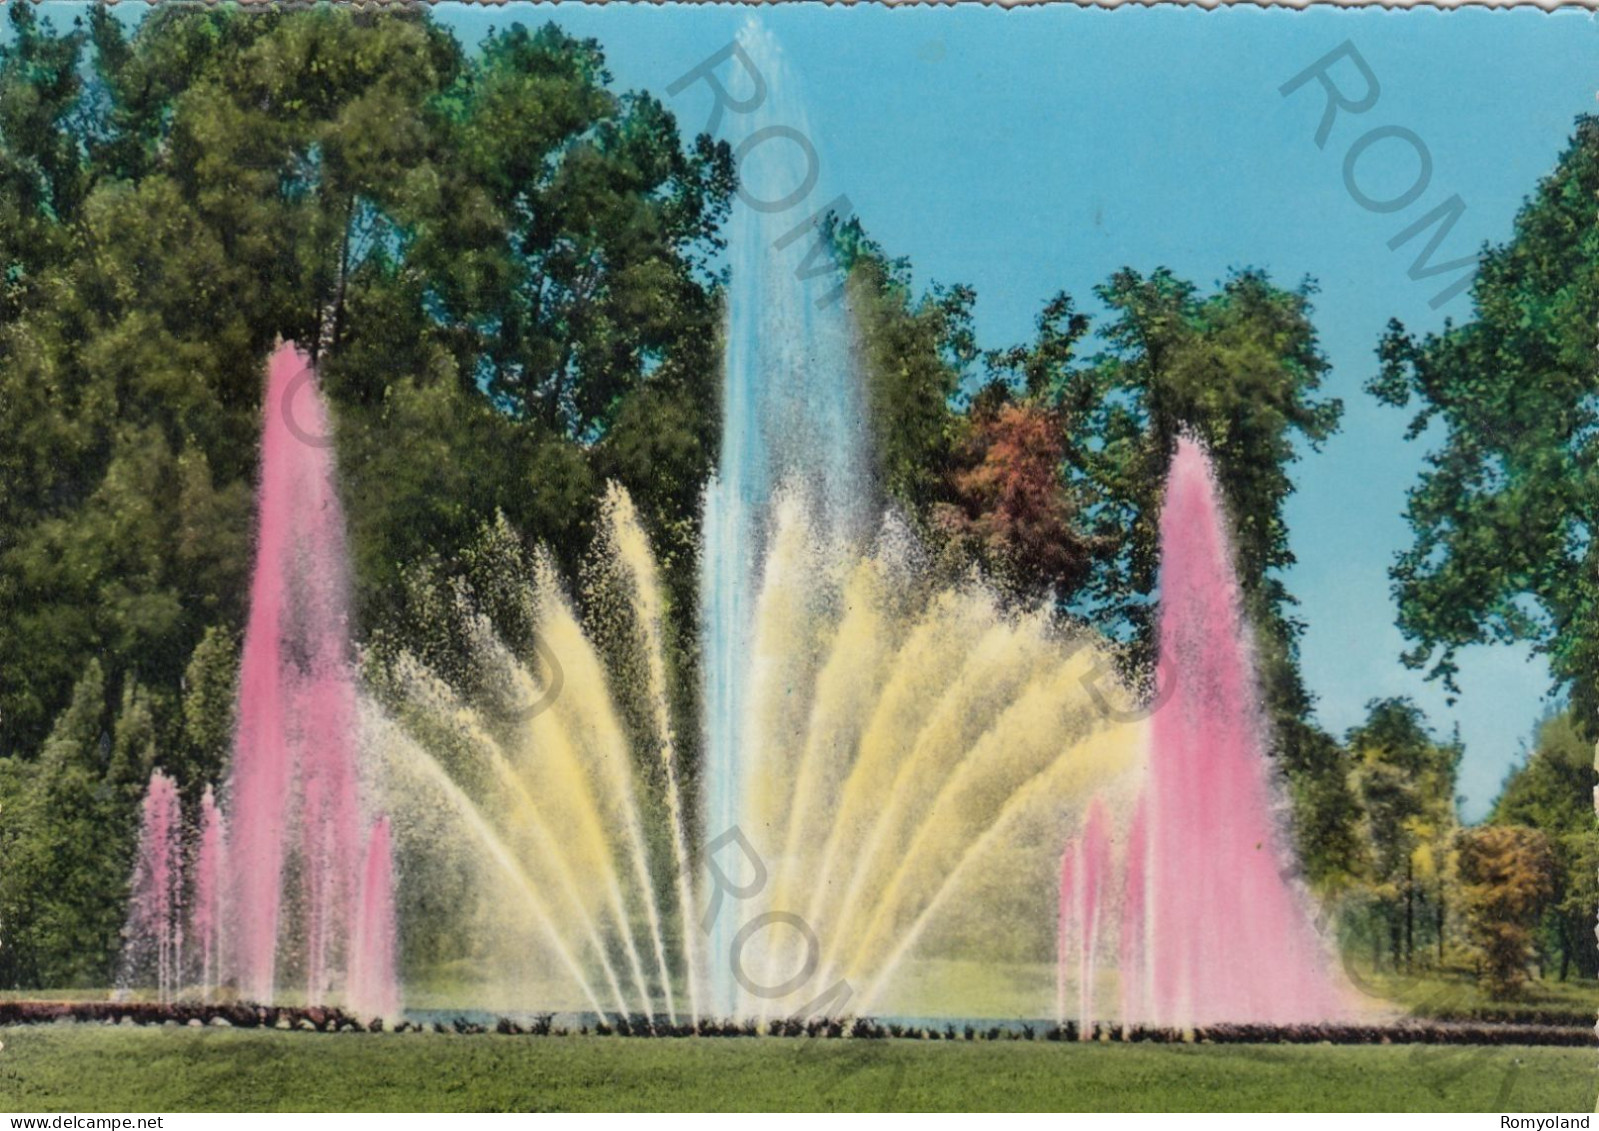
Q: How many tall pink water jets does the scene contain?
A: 2